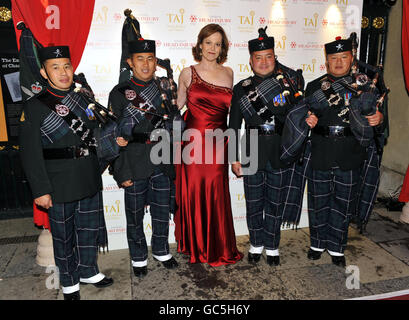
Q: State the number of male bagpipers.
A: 4